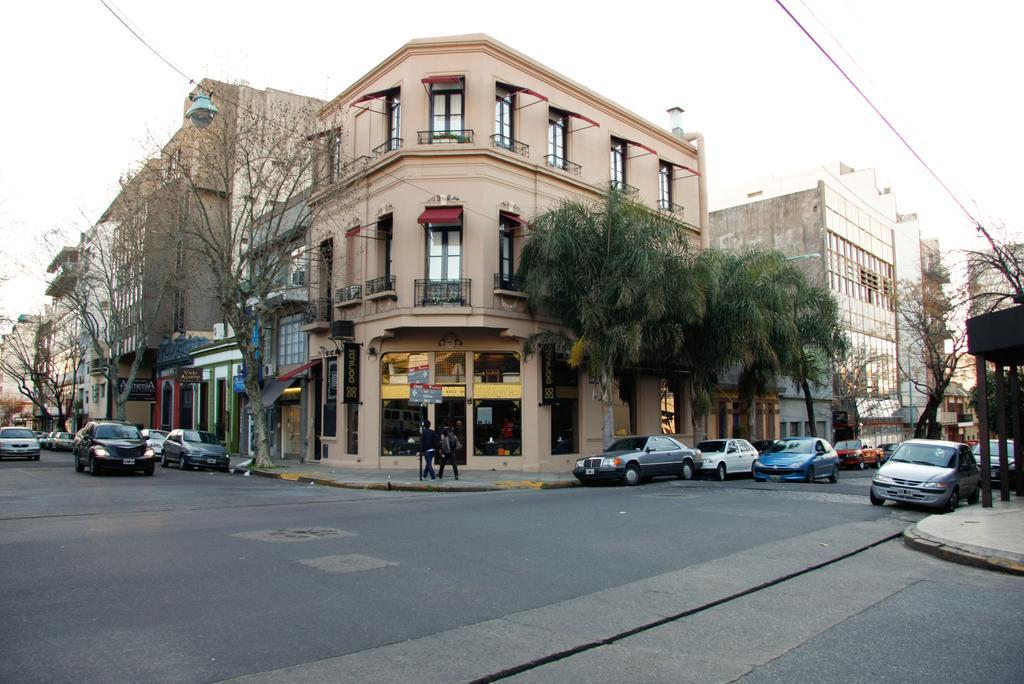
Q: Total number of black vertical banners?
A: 2